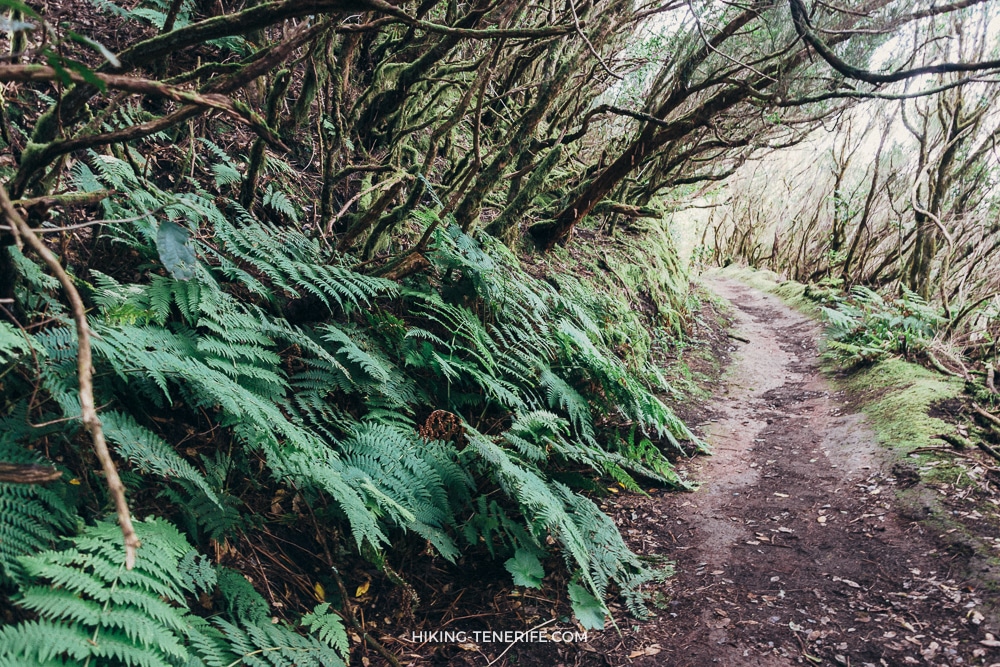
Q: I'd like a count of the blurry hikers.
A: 0